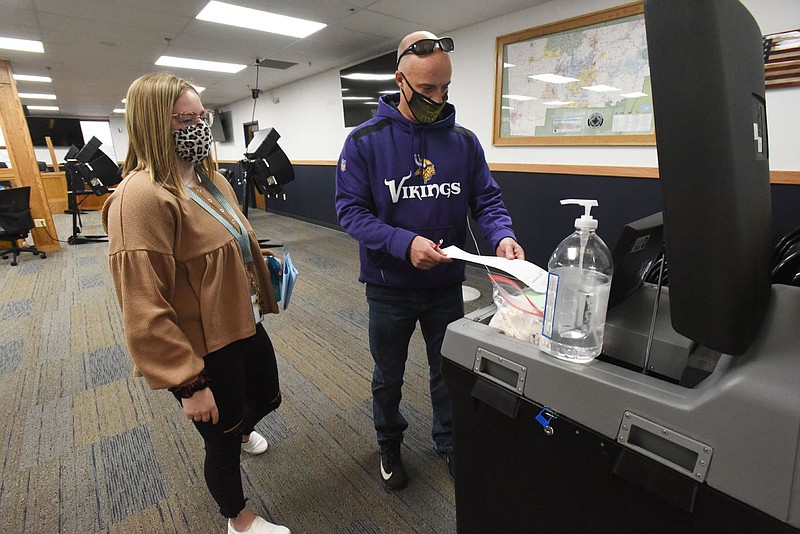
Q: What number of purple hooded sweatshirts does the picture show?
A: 1